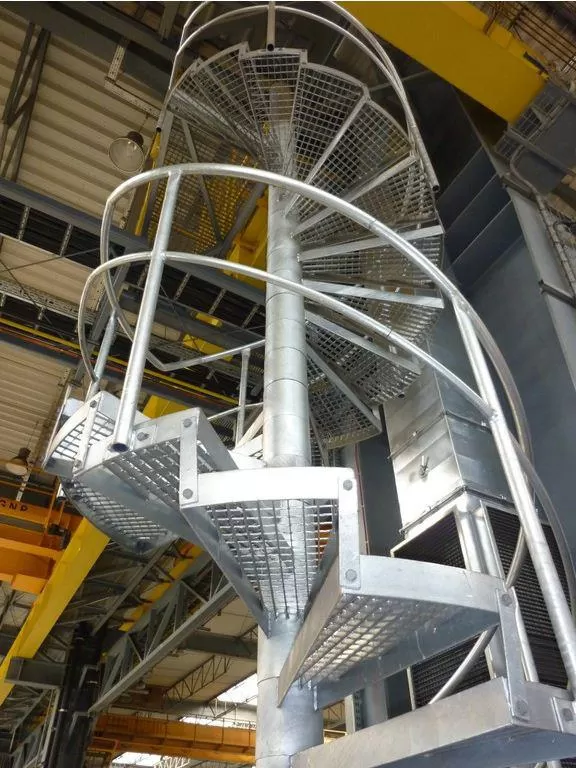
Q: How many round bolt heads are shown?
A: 10